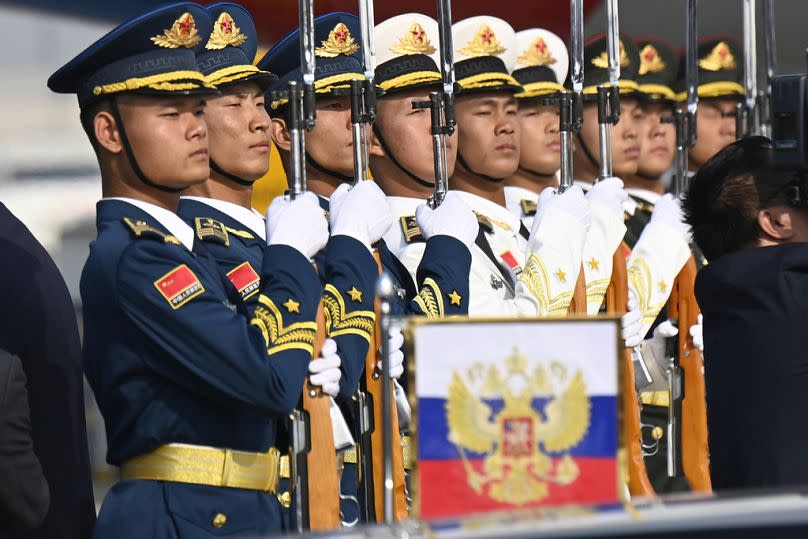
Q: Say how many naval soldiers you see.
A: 3